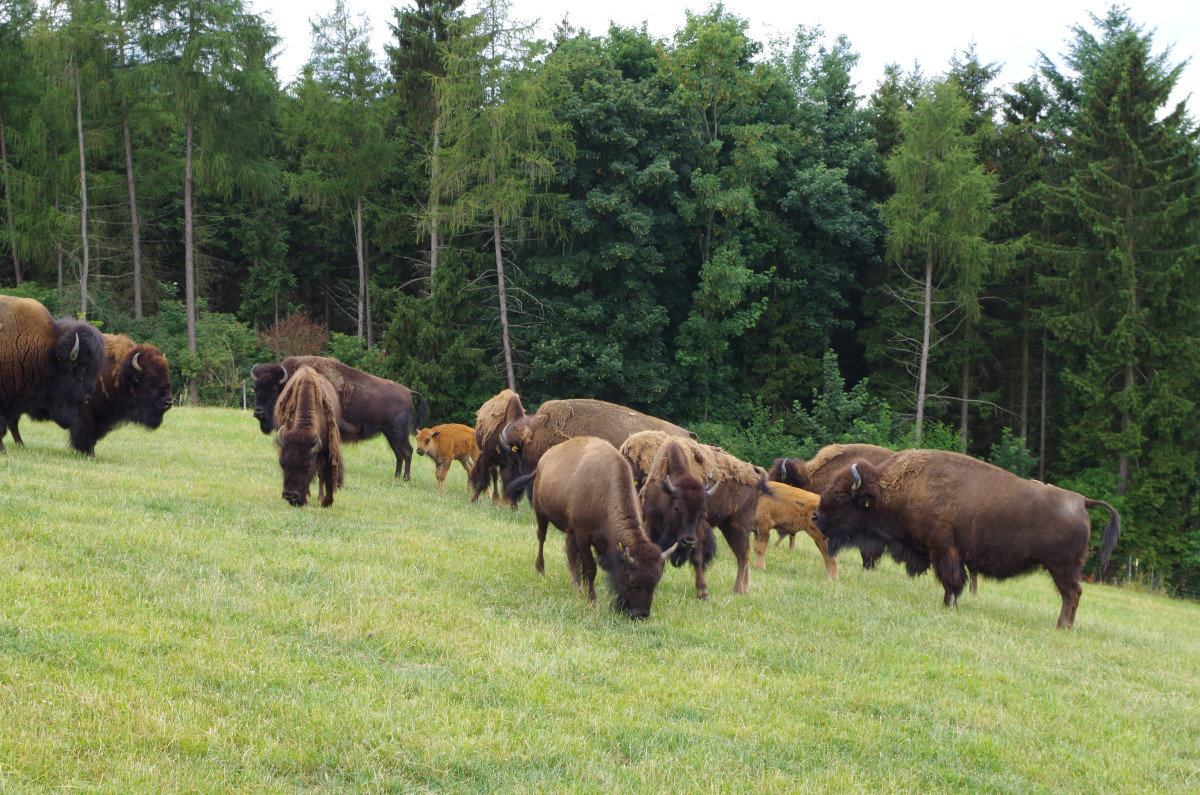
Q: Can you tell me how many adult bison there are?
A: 11